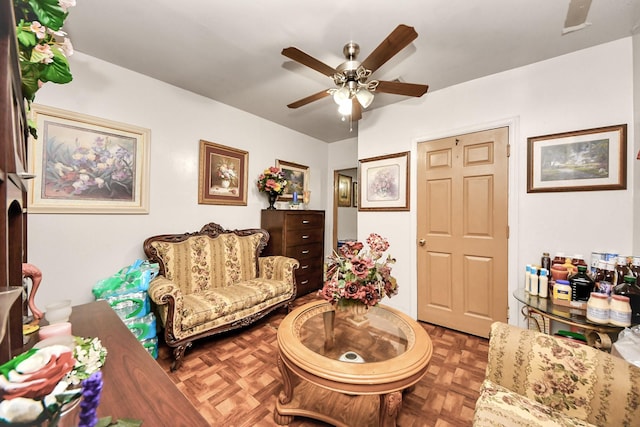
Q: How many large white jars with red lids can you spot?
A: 2